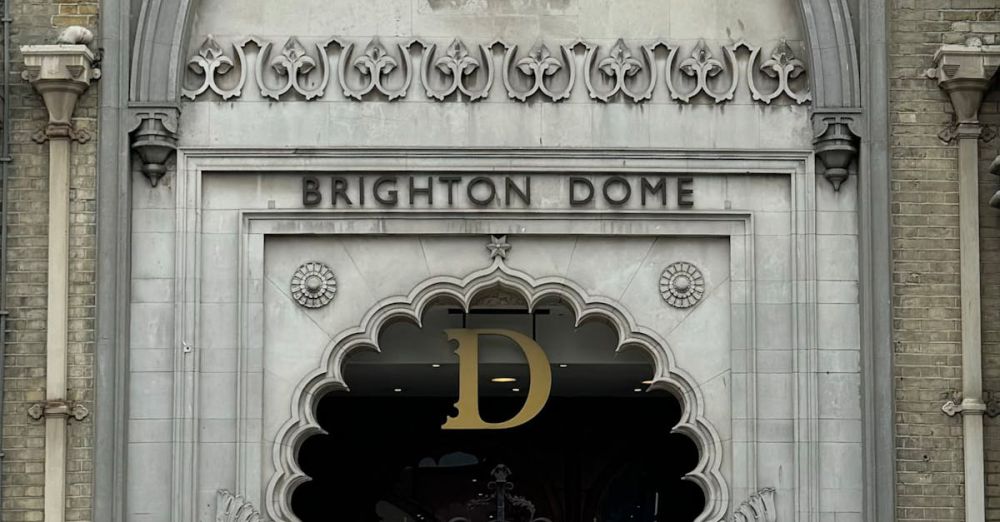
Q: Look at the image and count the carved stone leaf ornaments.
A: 8